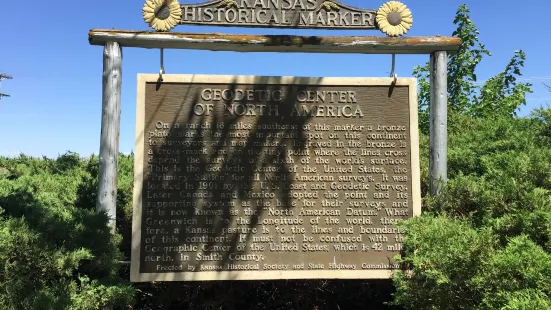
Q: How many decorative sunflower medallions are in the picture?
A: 2